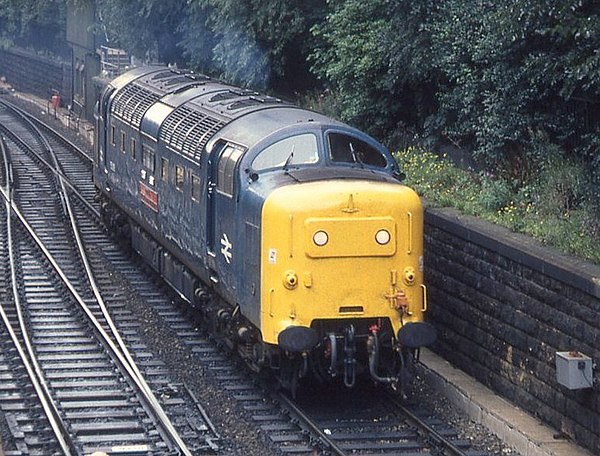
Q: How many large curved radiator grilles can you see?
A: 2